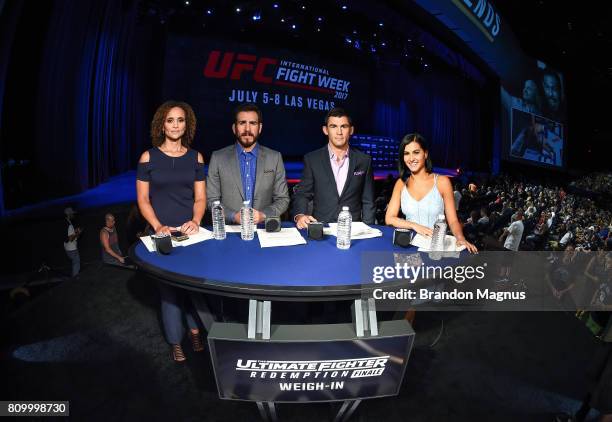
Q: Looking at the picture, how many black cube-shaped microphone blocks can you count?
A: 4